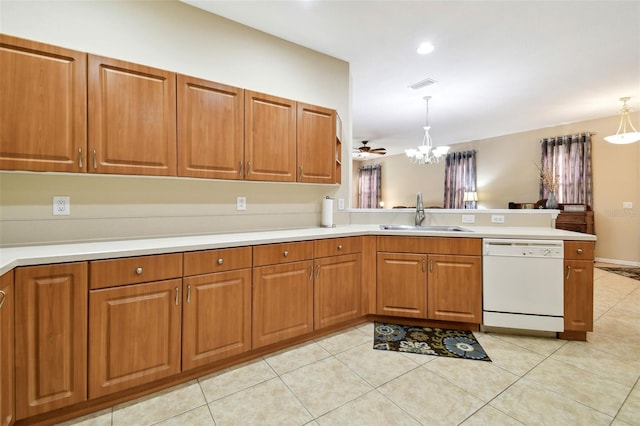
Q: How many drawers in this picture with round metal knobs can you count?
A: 5